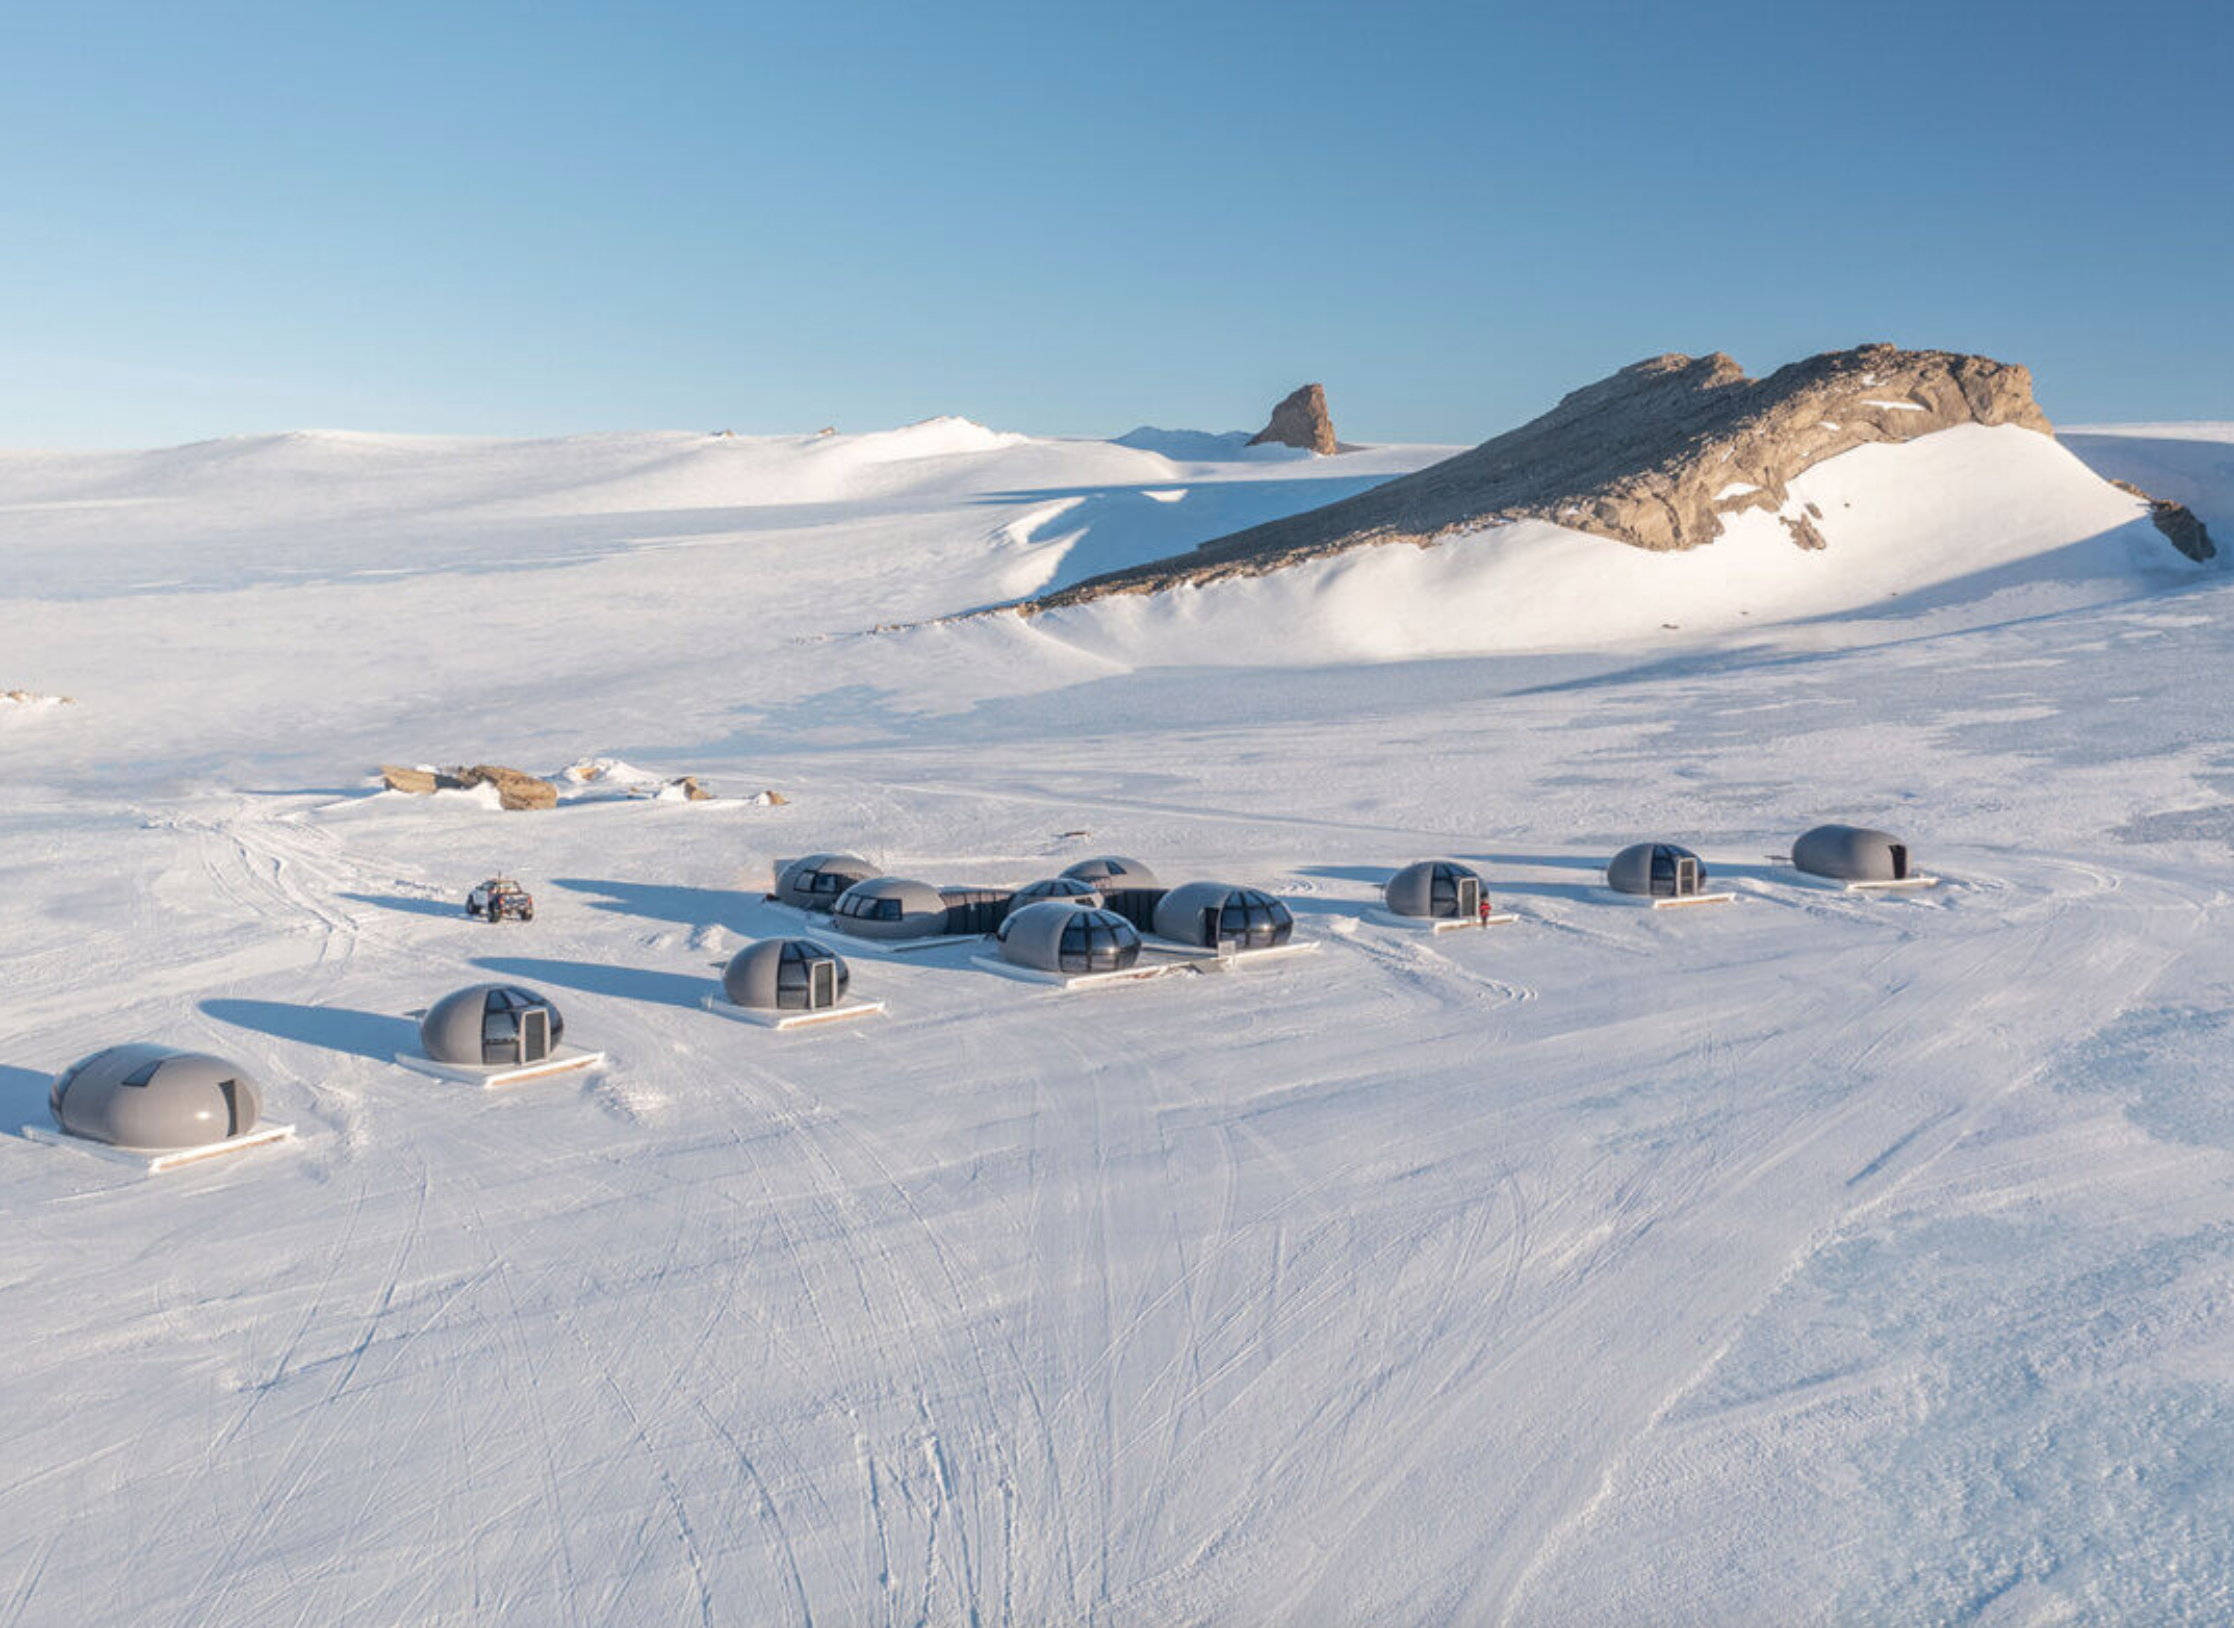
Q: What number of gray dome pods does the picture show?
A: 12